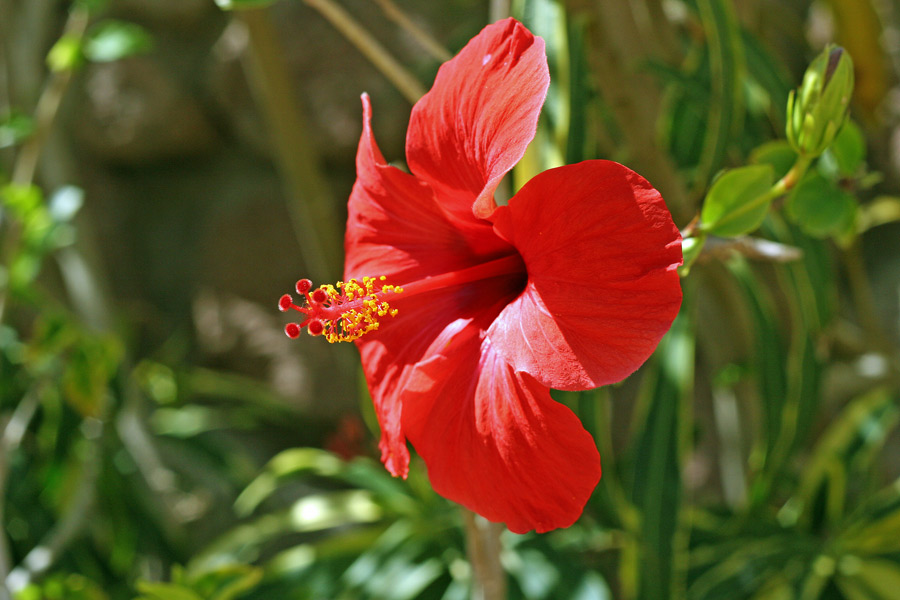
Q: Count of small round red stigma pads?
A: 5